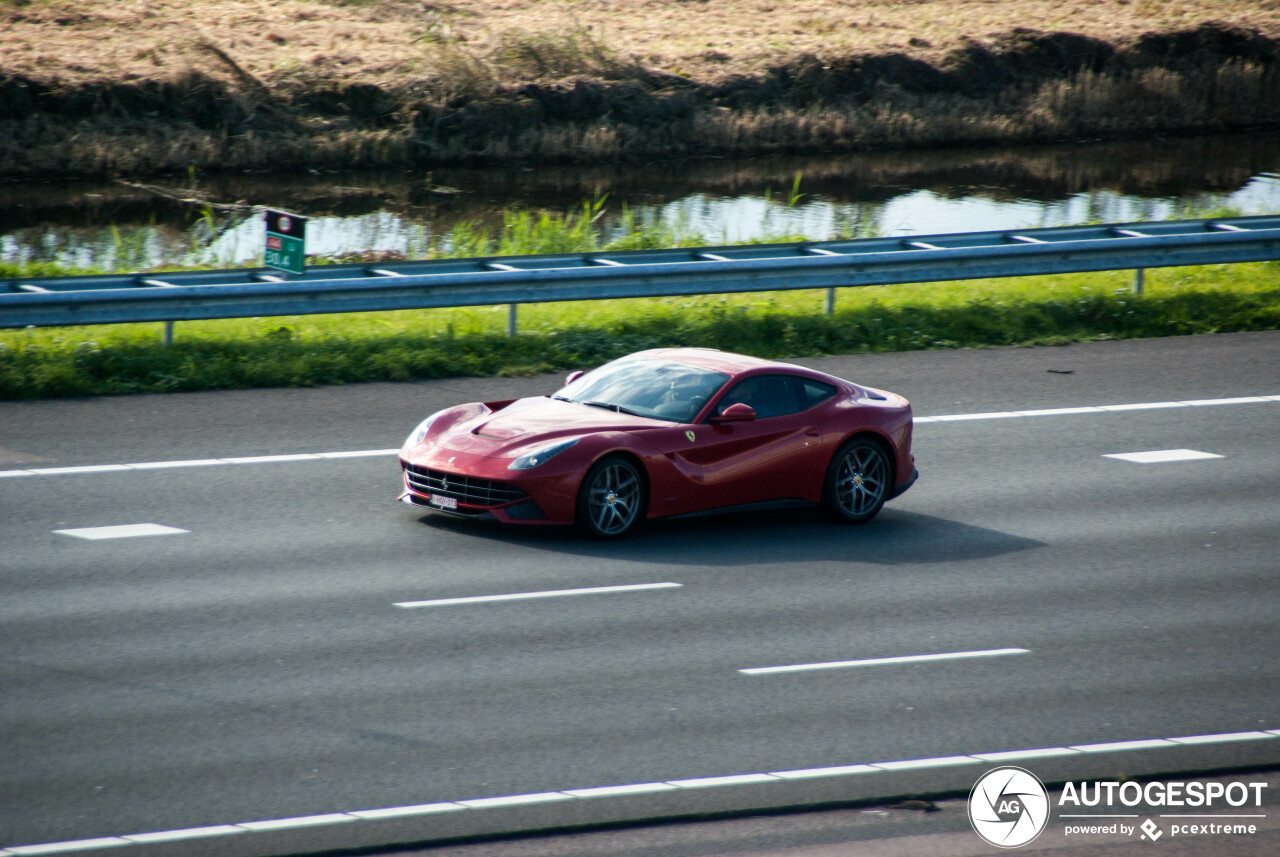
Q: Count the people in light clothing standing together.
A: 0